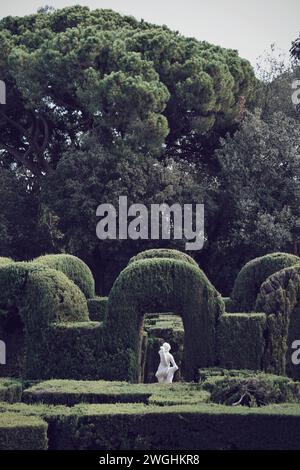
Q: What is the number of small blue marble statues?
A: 0